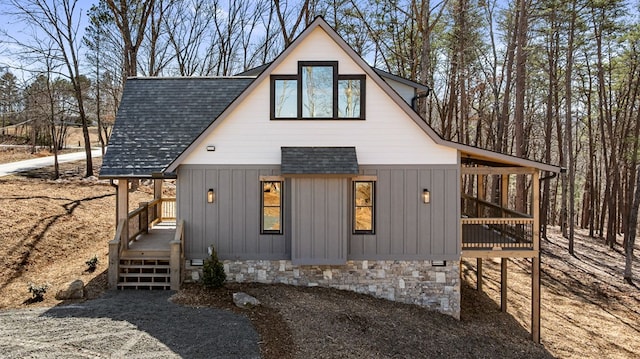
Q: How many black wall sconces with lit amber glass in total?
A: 2